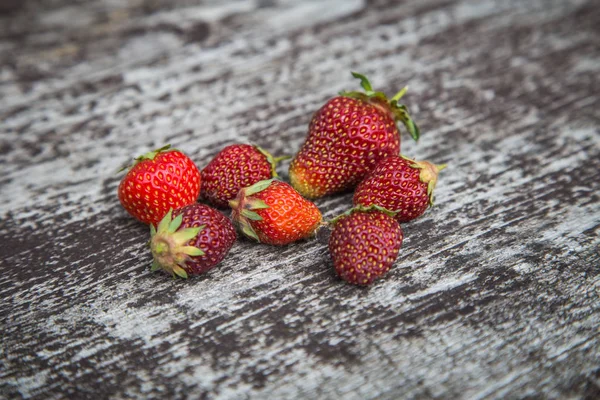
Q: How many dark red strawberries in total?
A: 5